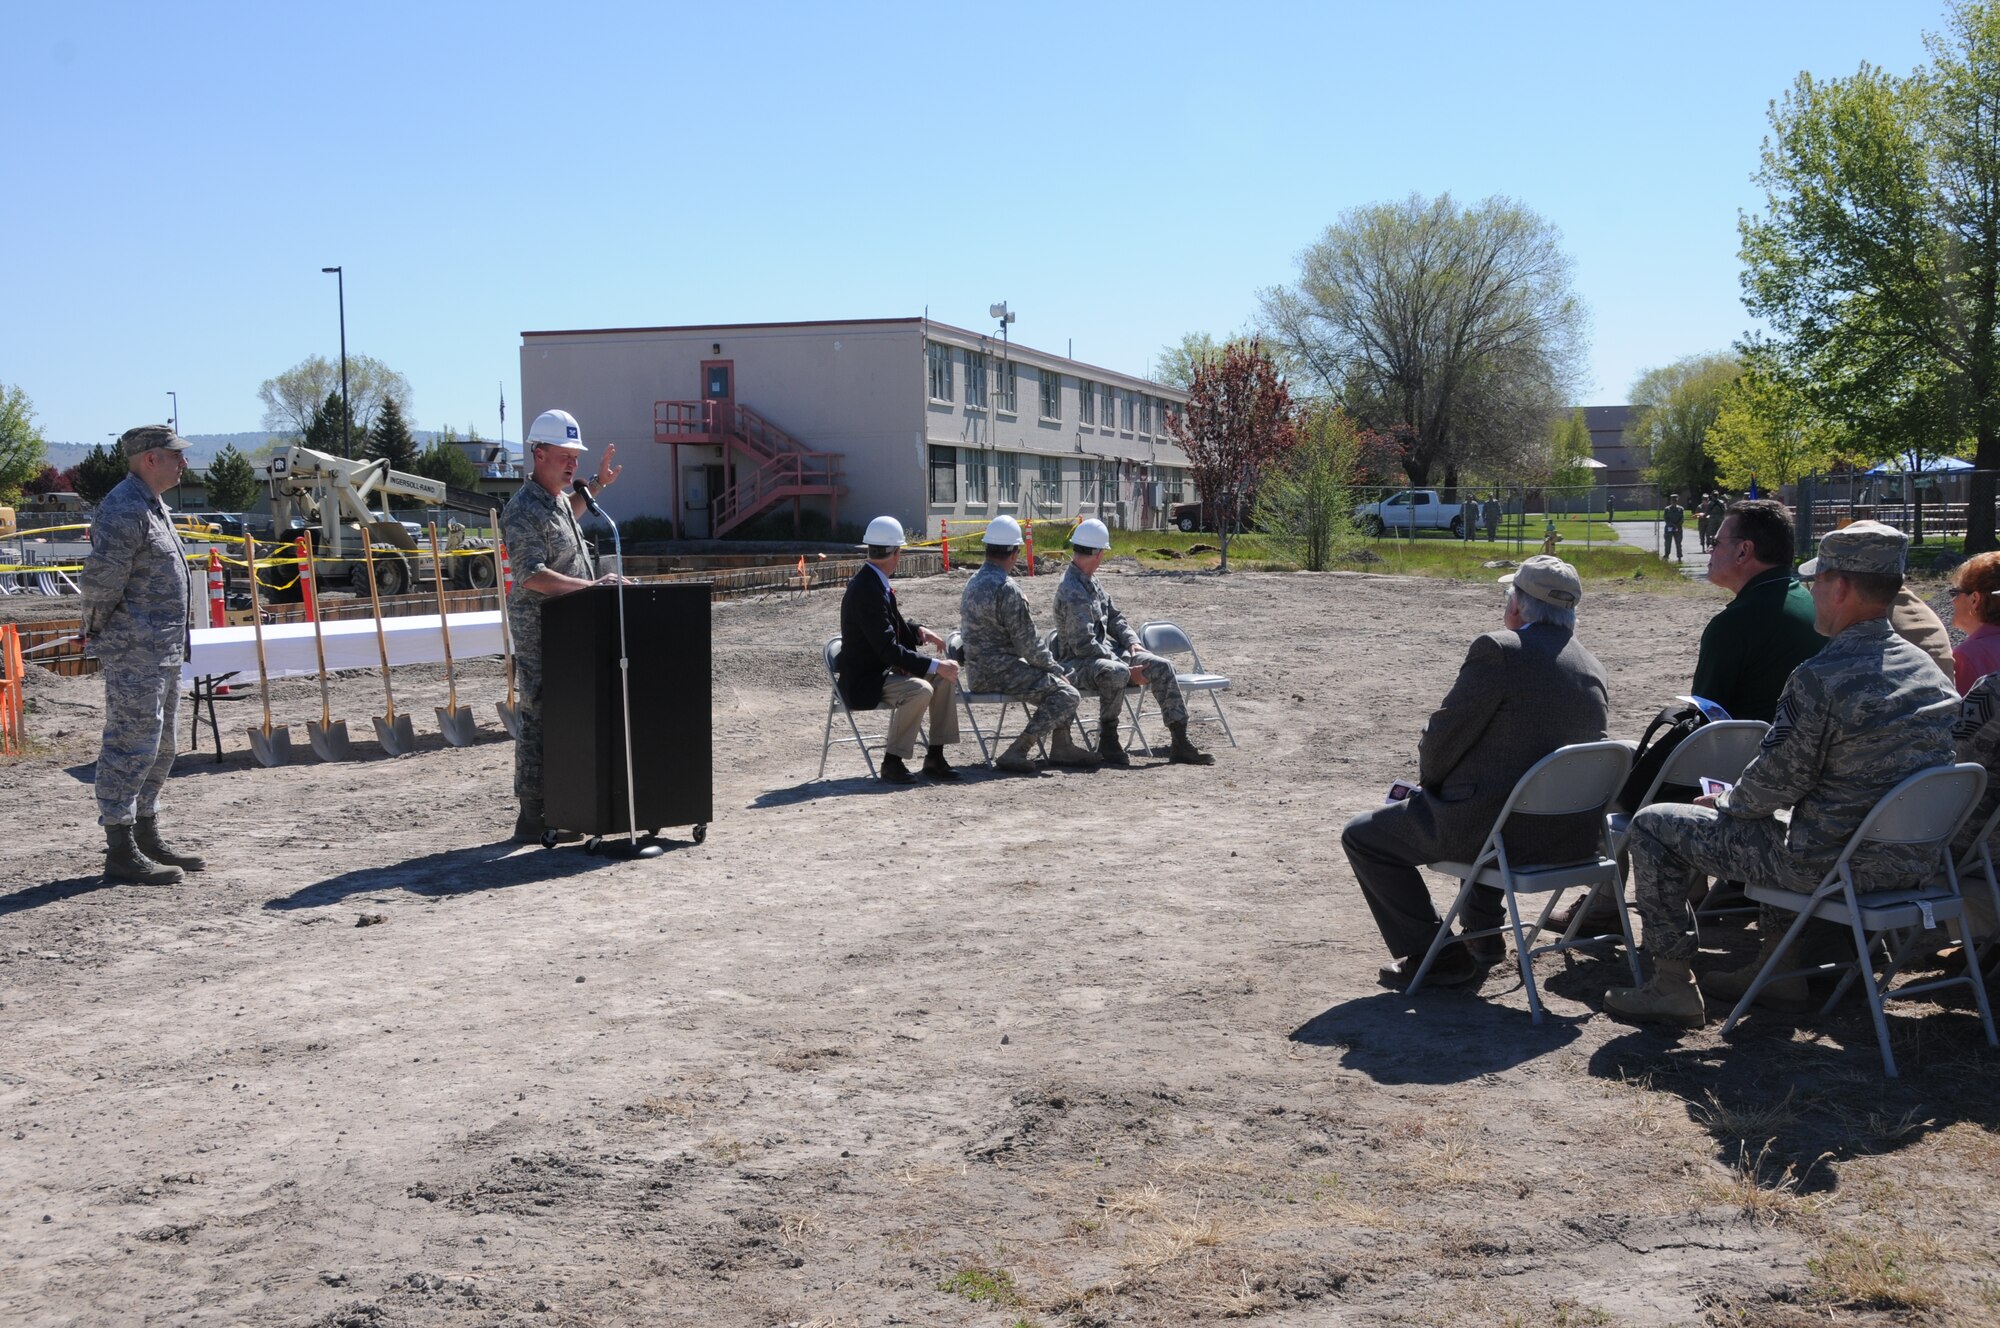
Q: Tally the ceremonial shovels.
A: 5